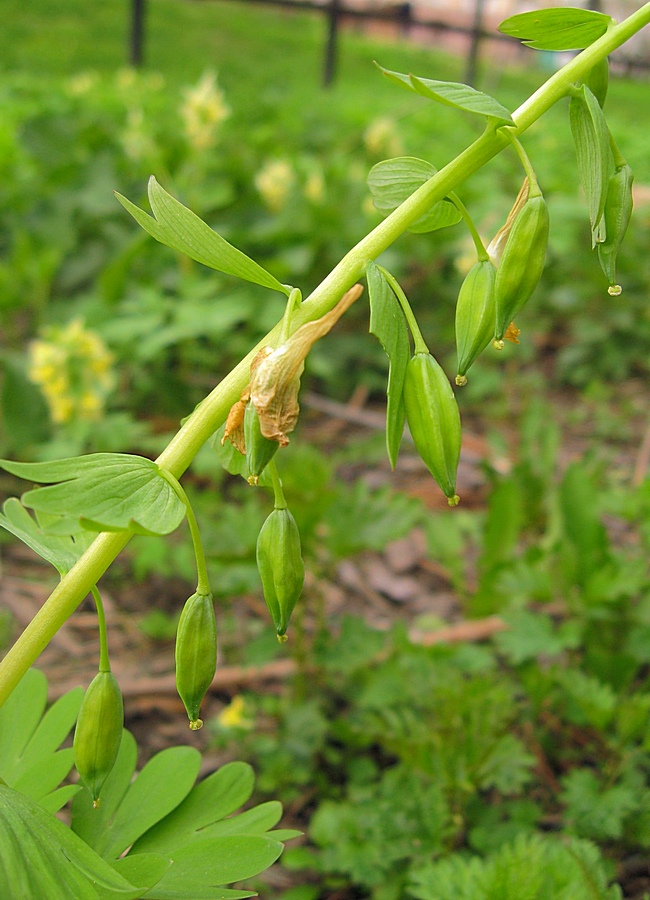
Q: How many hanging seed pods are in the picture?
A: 8